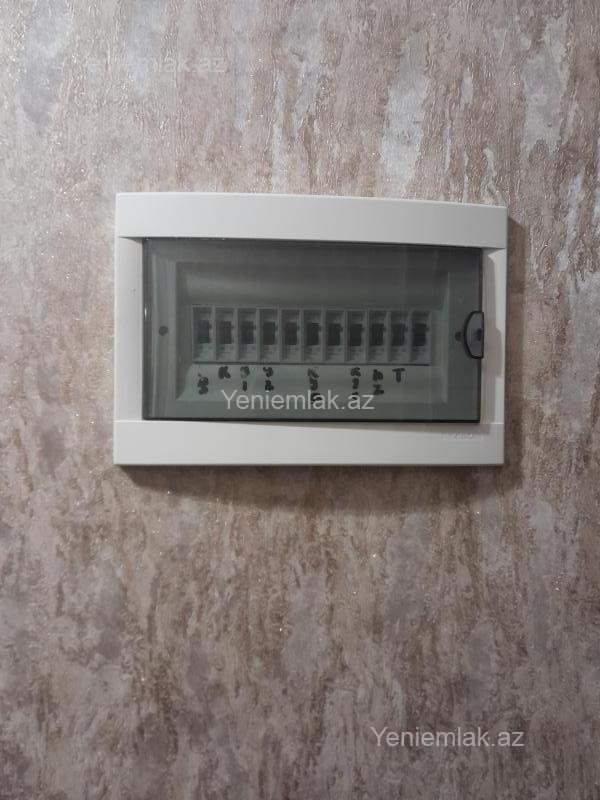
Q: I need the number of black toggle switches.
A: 11